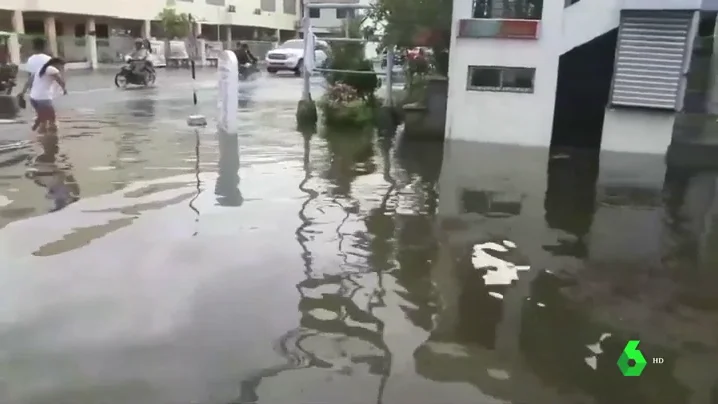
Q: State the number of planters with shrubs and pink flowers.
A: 1